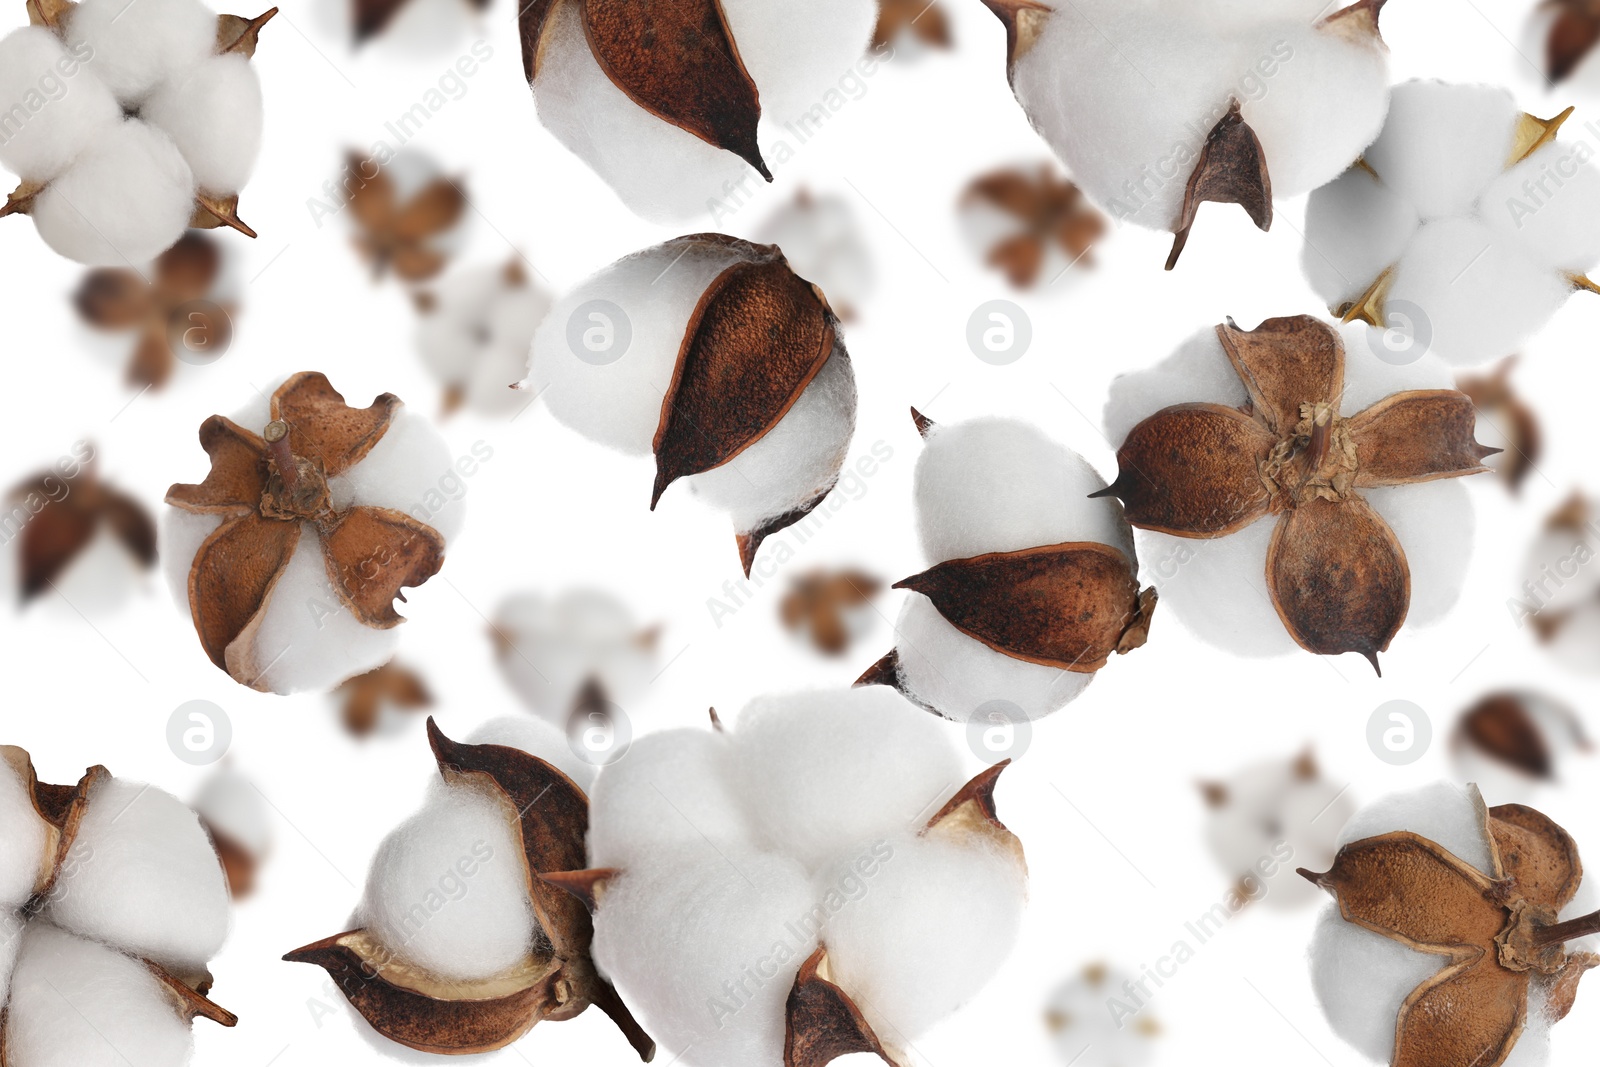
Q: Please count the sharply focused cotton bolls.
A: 12